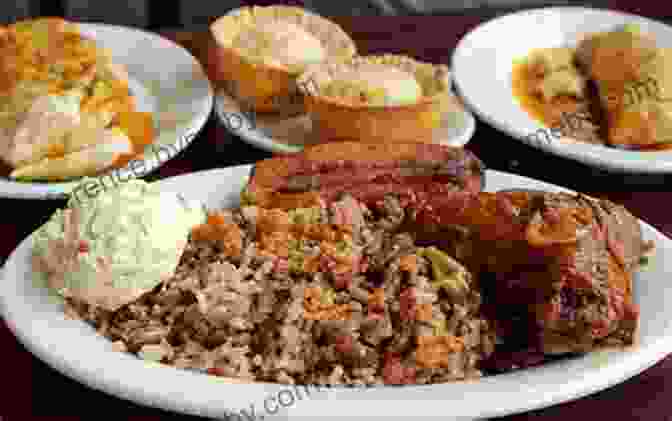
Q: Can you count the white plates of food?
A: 4